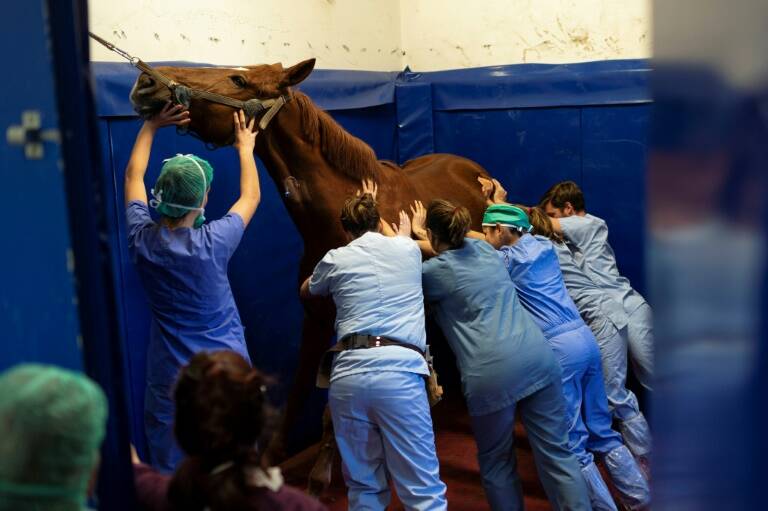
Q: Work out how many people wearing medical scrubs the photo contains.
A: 6